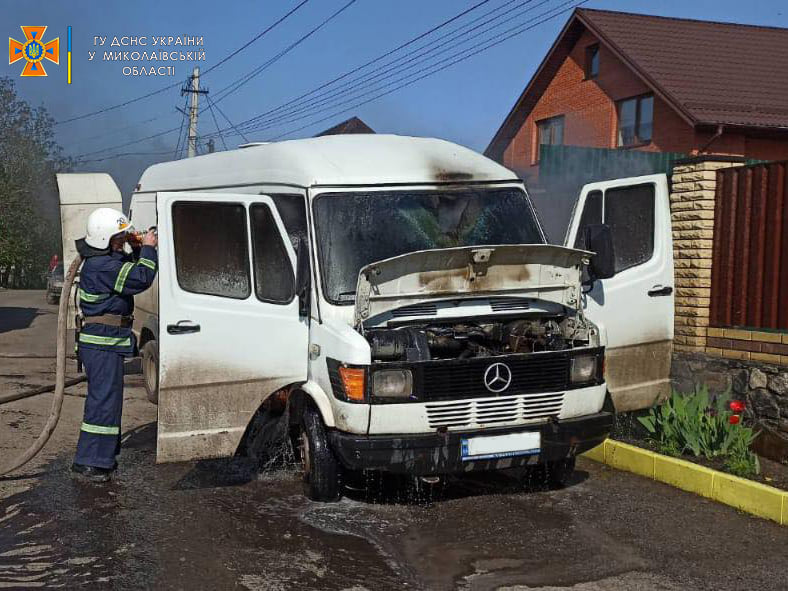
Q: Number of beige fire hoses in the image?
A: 1